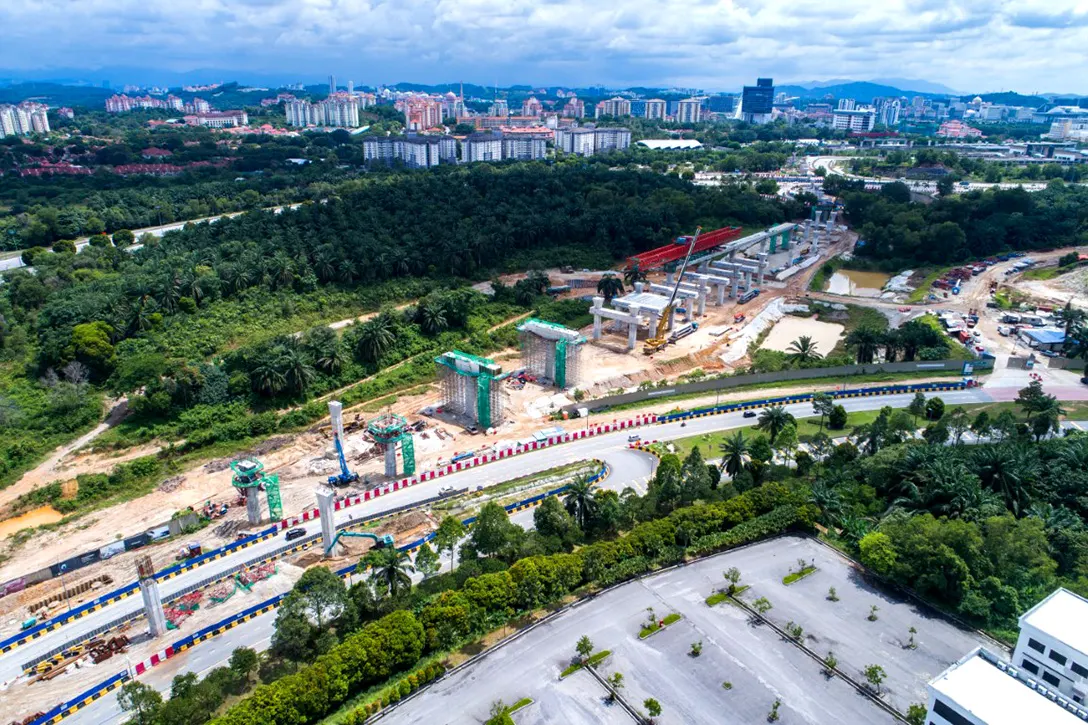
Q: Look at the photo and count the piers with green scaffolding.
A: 4